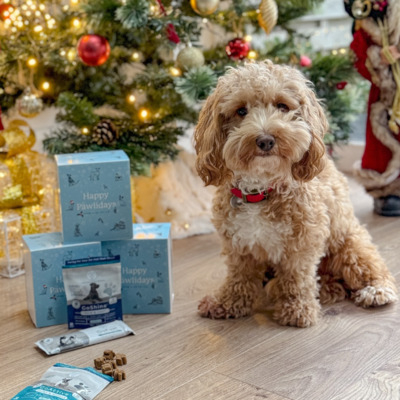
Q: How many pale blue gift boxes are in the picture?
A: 3